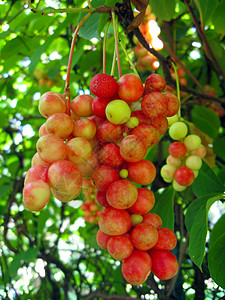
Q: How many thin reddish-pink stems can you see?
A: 3